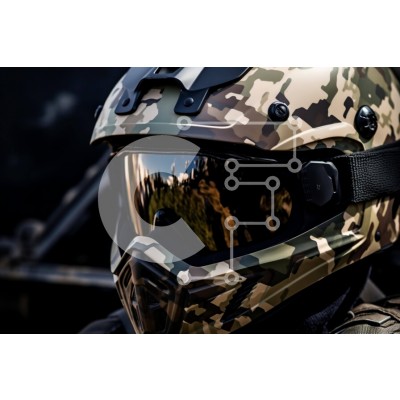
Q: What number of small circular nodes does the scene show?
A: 10